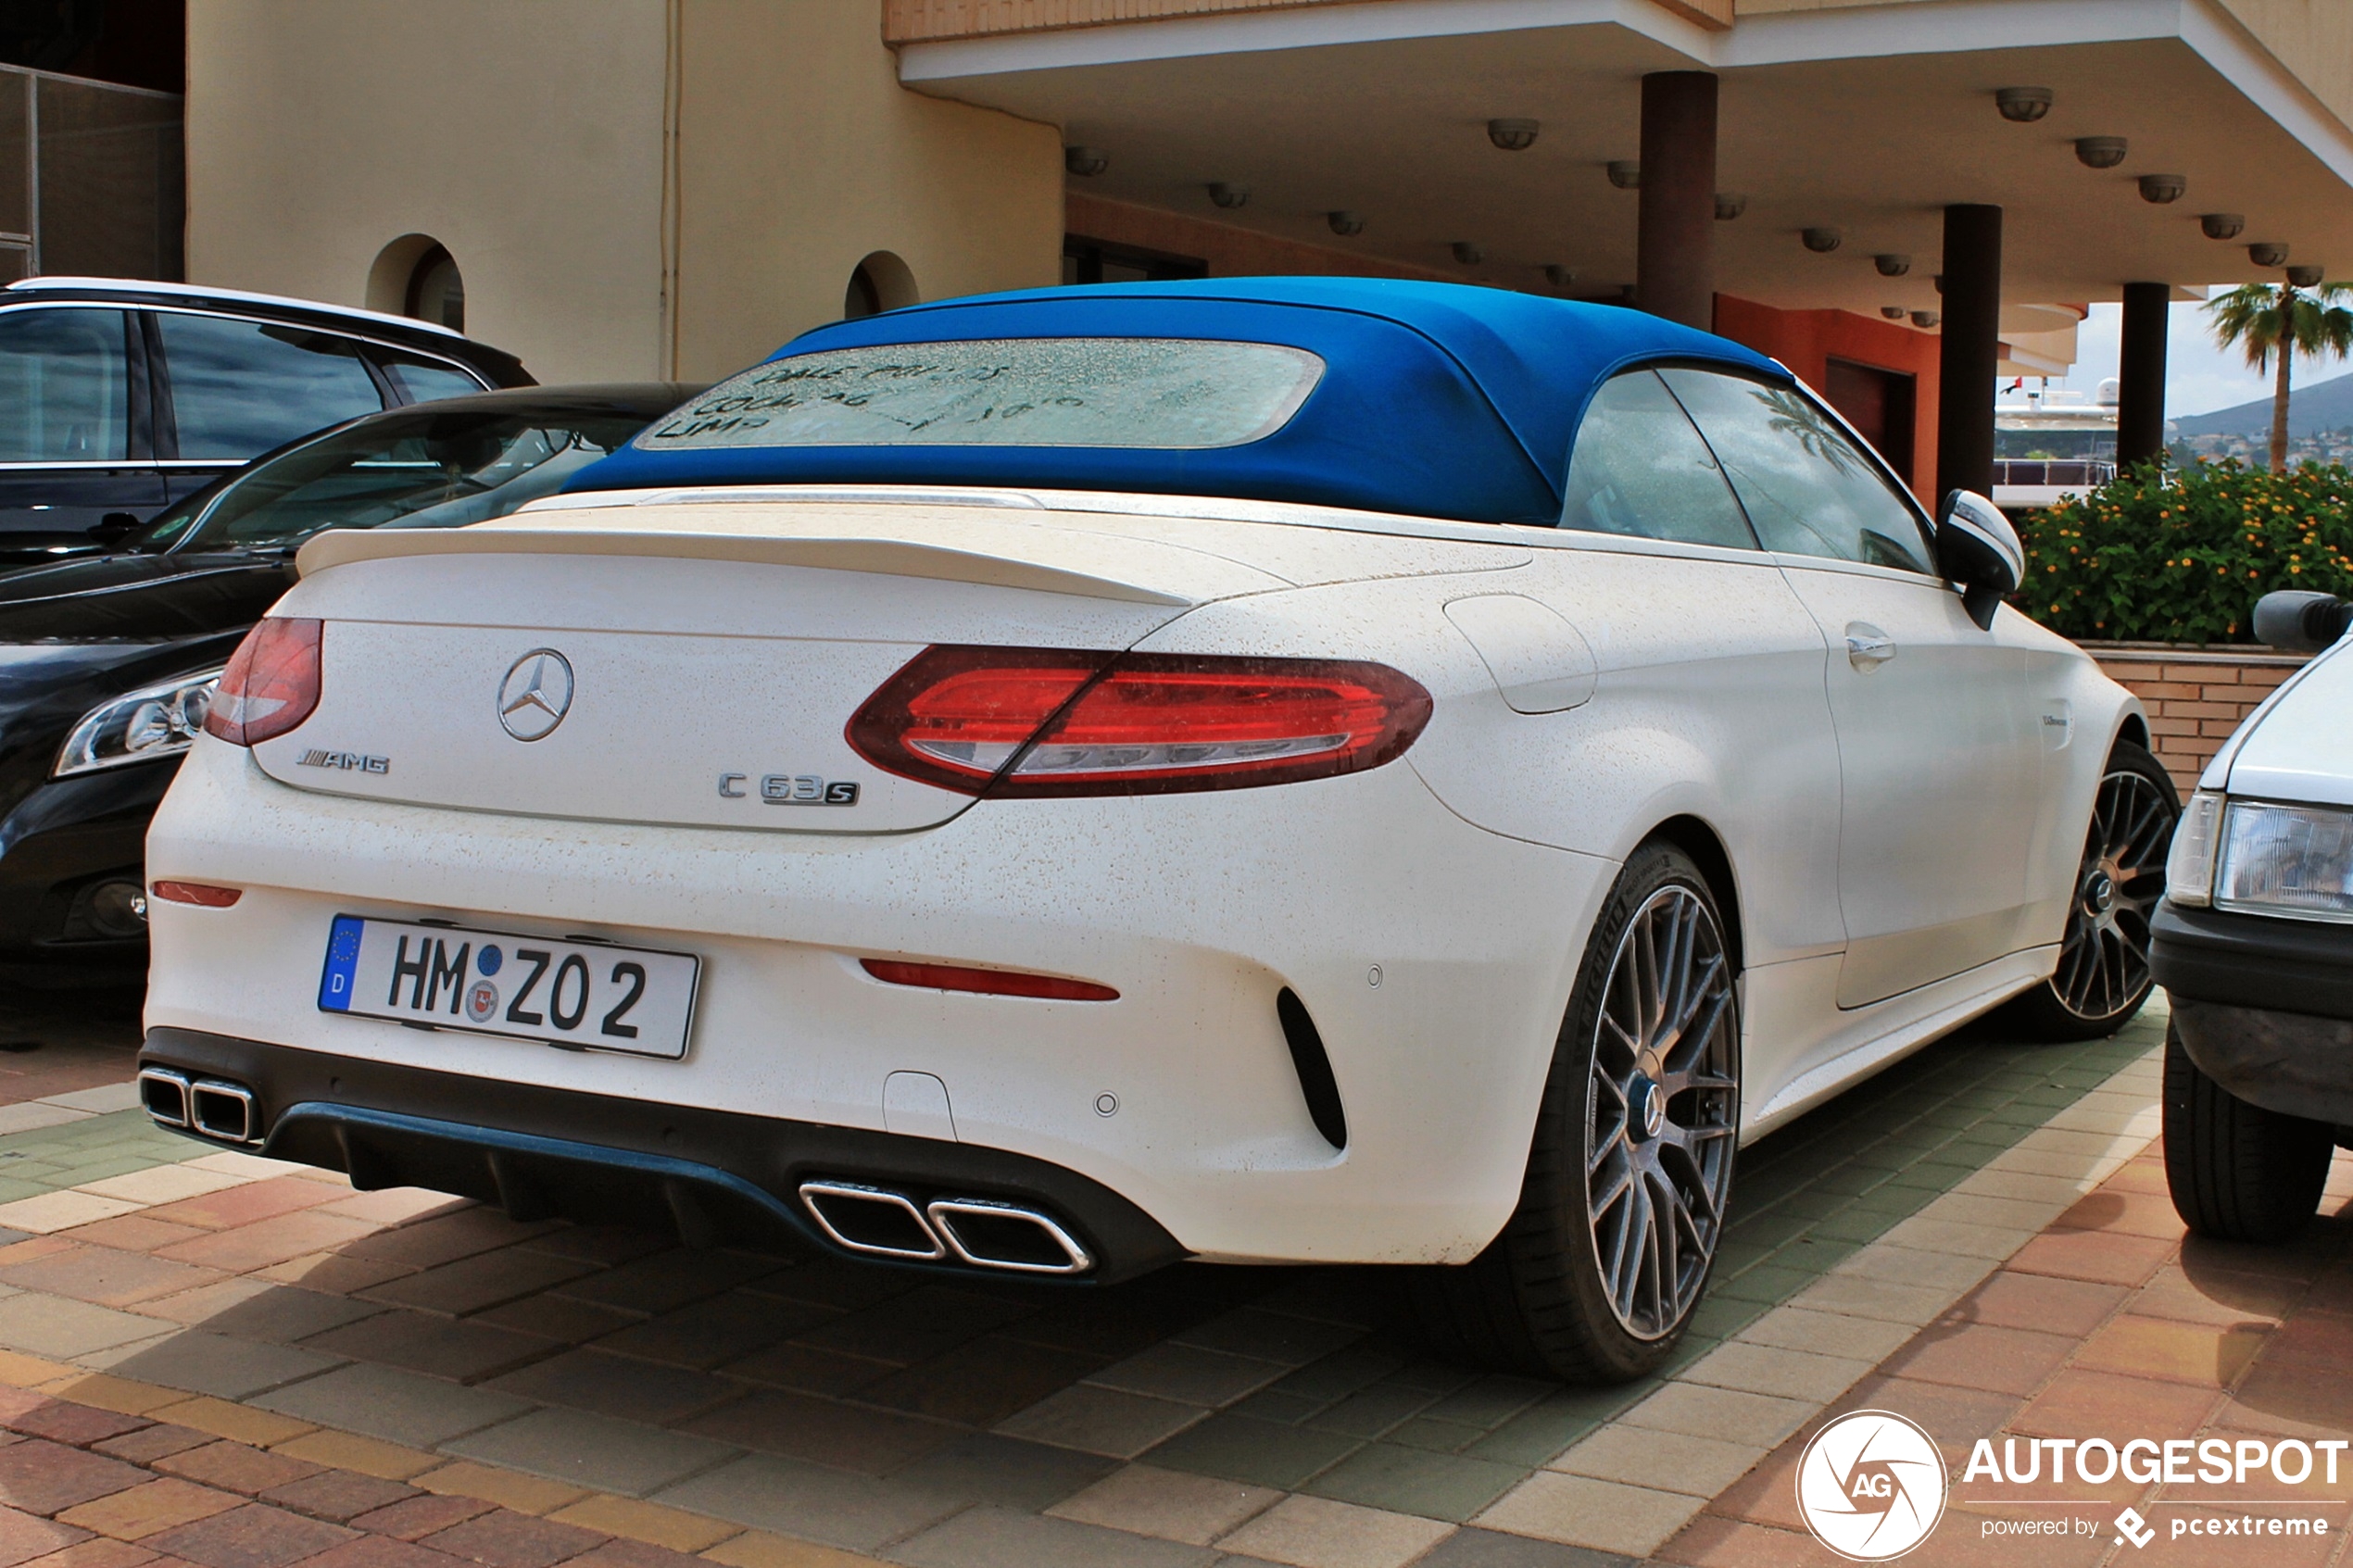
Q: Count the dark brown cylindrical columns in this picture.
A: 3